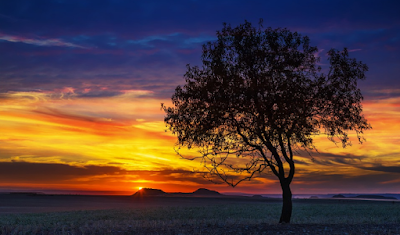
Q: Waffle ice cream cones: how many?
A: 0